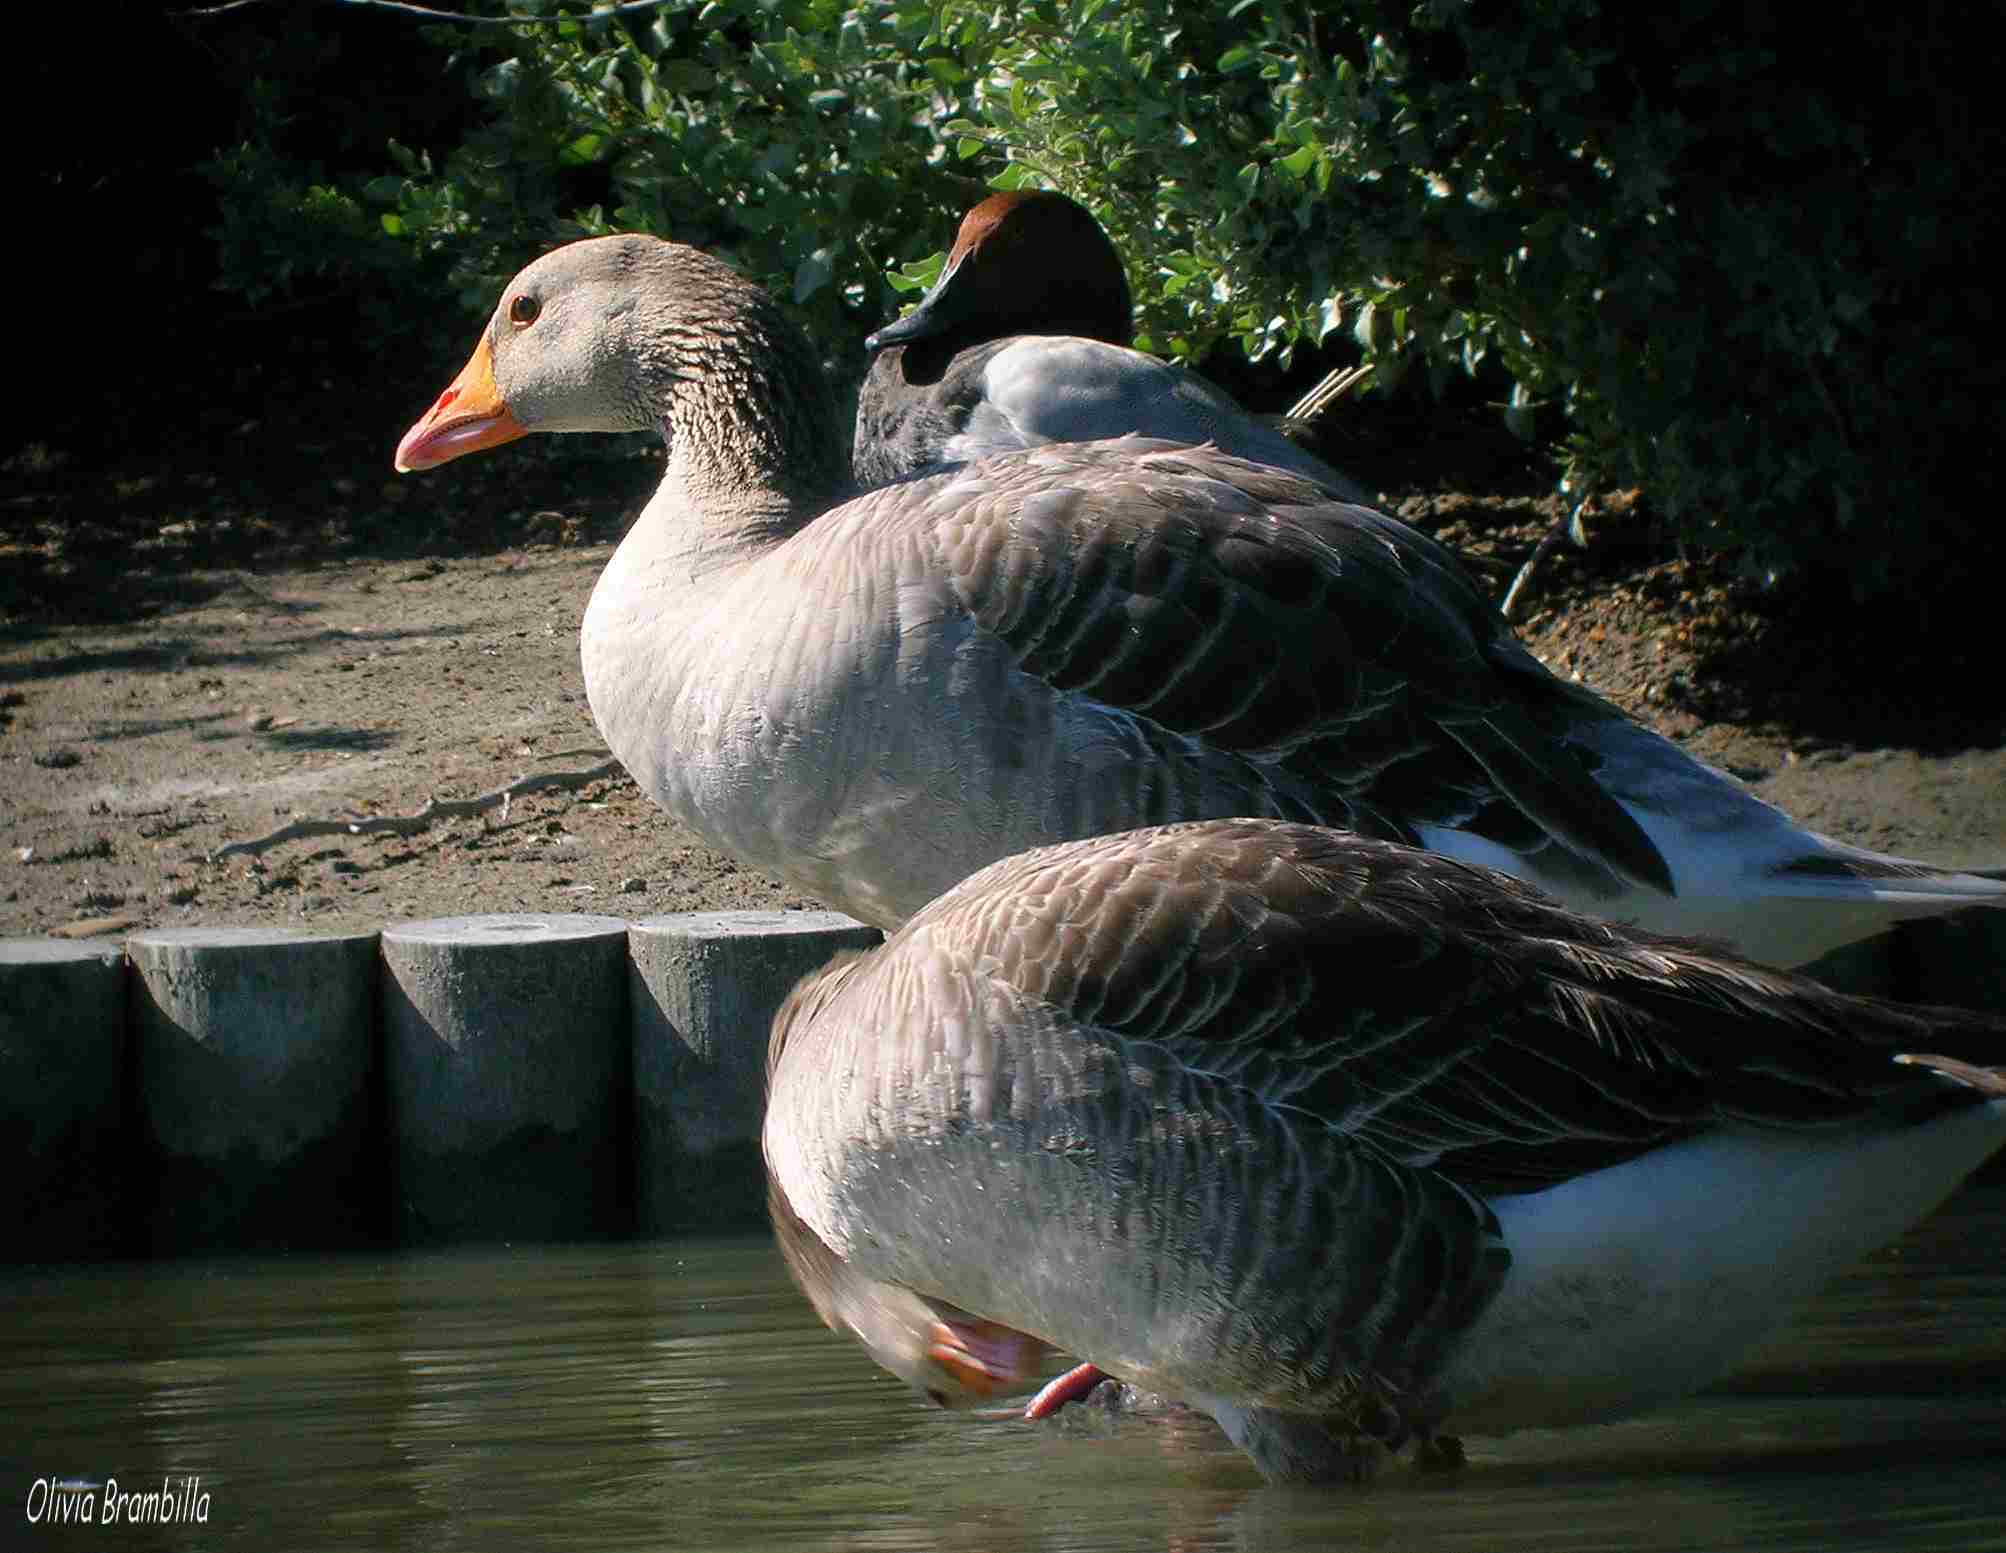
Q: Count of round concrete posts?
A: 4